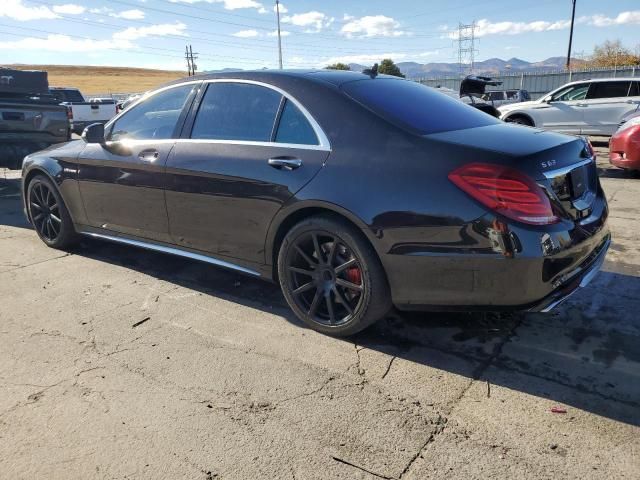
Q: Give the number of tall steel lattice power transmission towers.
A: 1